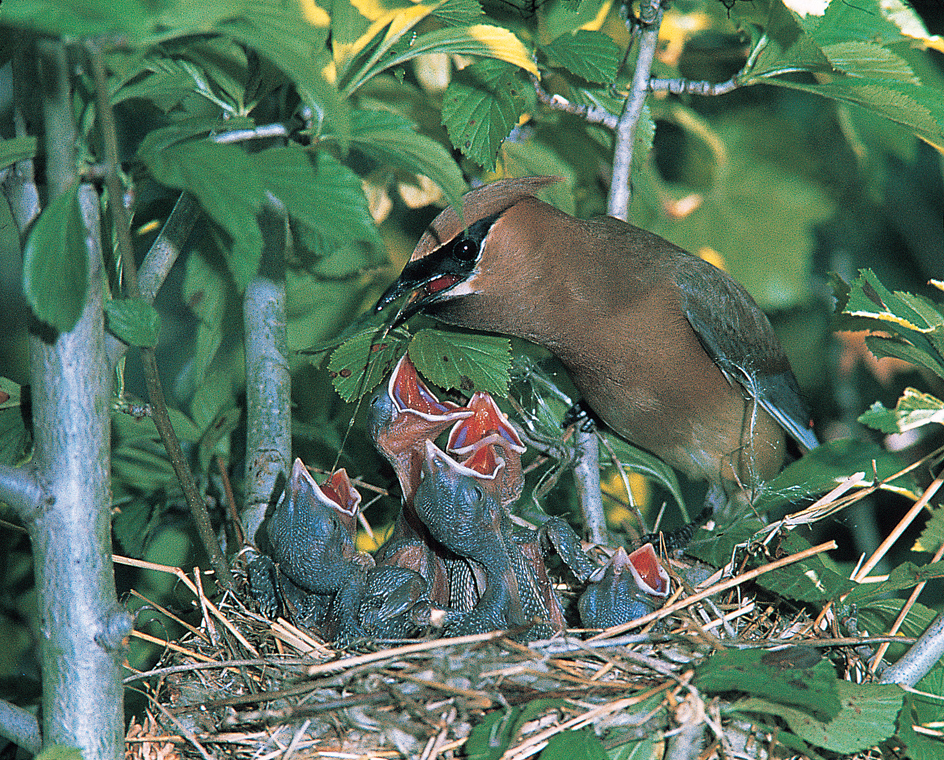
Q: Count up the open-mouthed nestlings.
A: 5